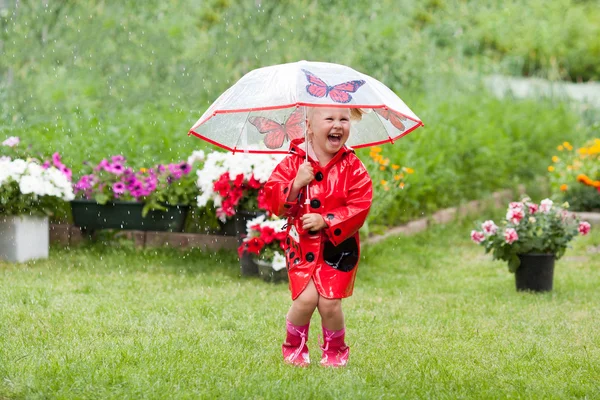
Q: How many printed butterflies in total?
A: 3